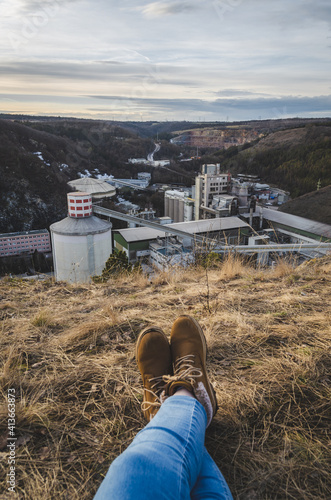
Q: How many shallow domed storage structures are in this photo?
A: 1